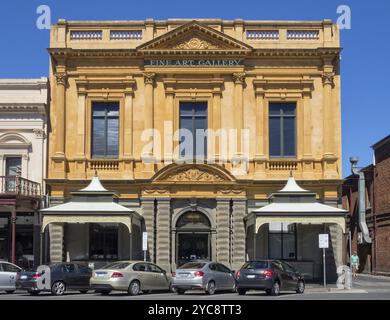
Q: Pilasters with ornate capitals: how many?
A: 4